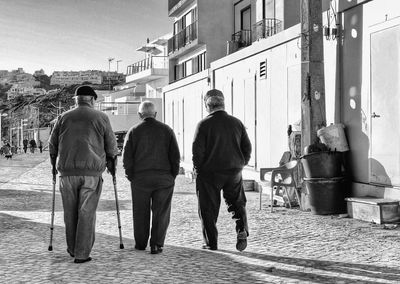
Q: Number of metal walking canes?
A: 2